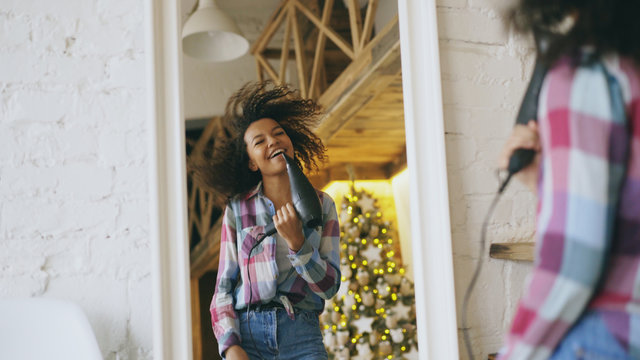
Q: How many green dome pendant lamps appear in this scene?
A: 0